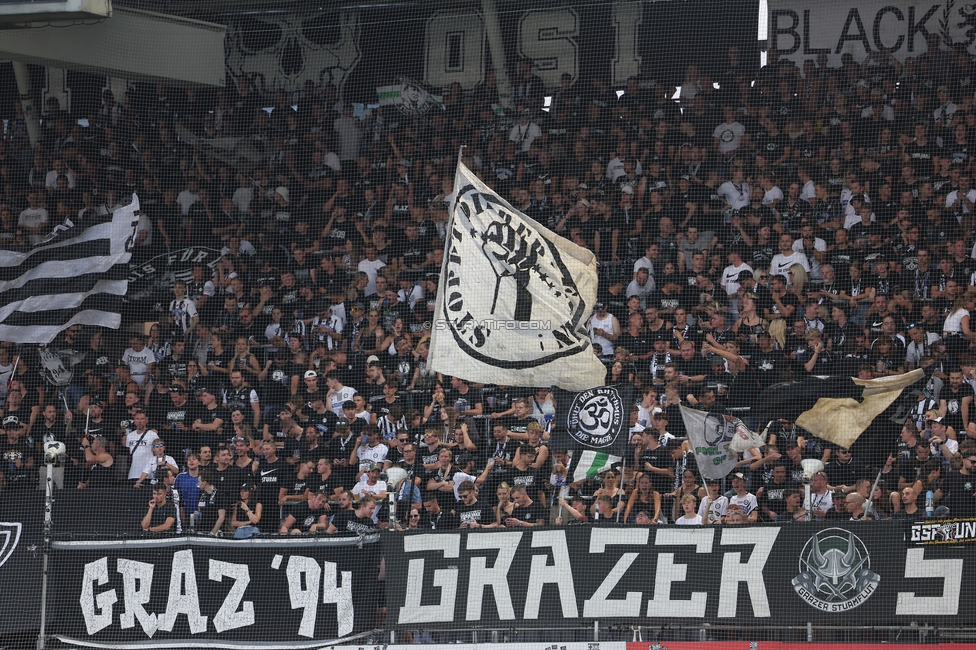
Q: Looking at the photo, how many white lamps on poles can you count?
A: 3